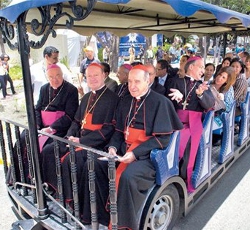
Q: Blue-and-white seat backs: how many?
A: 4